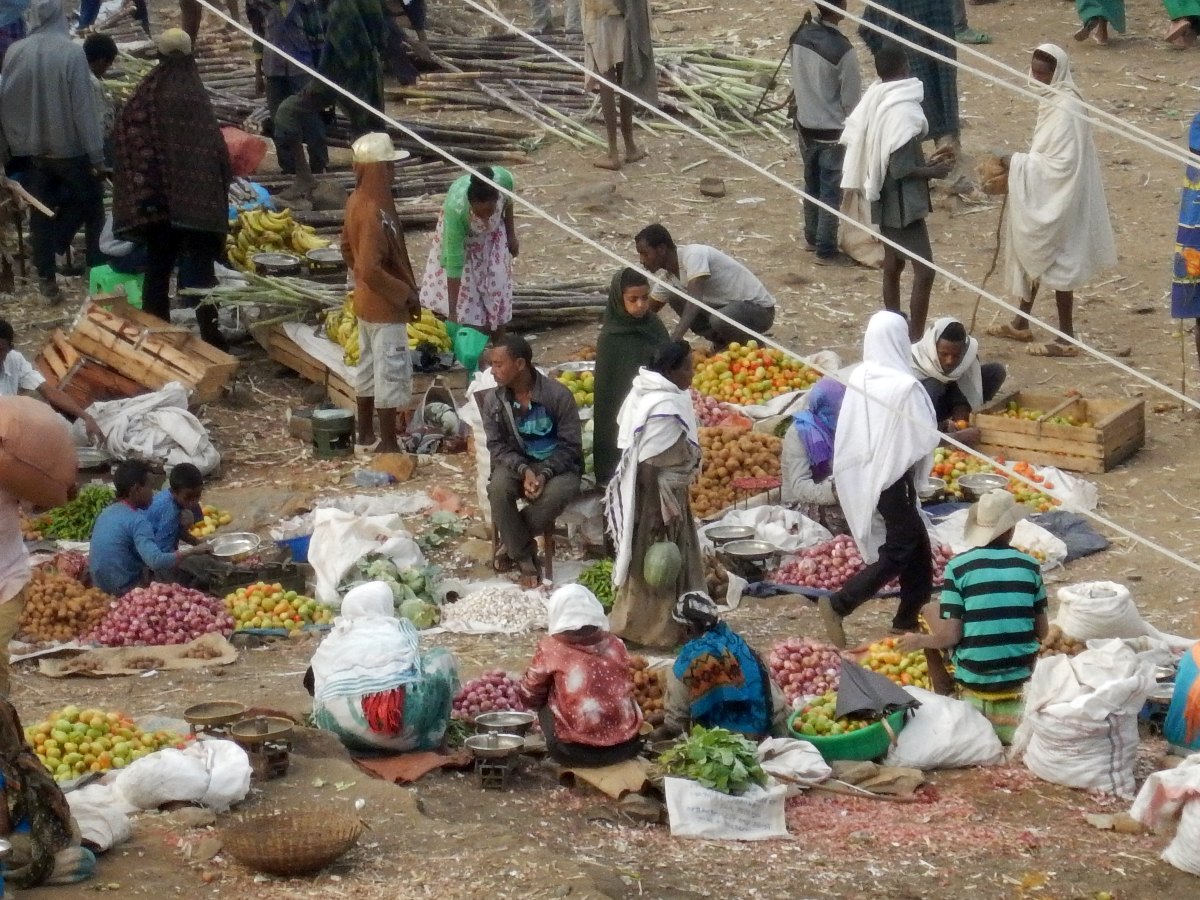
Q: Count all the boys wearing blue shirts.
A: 2